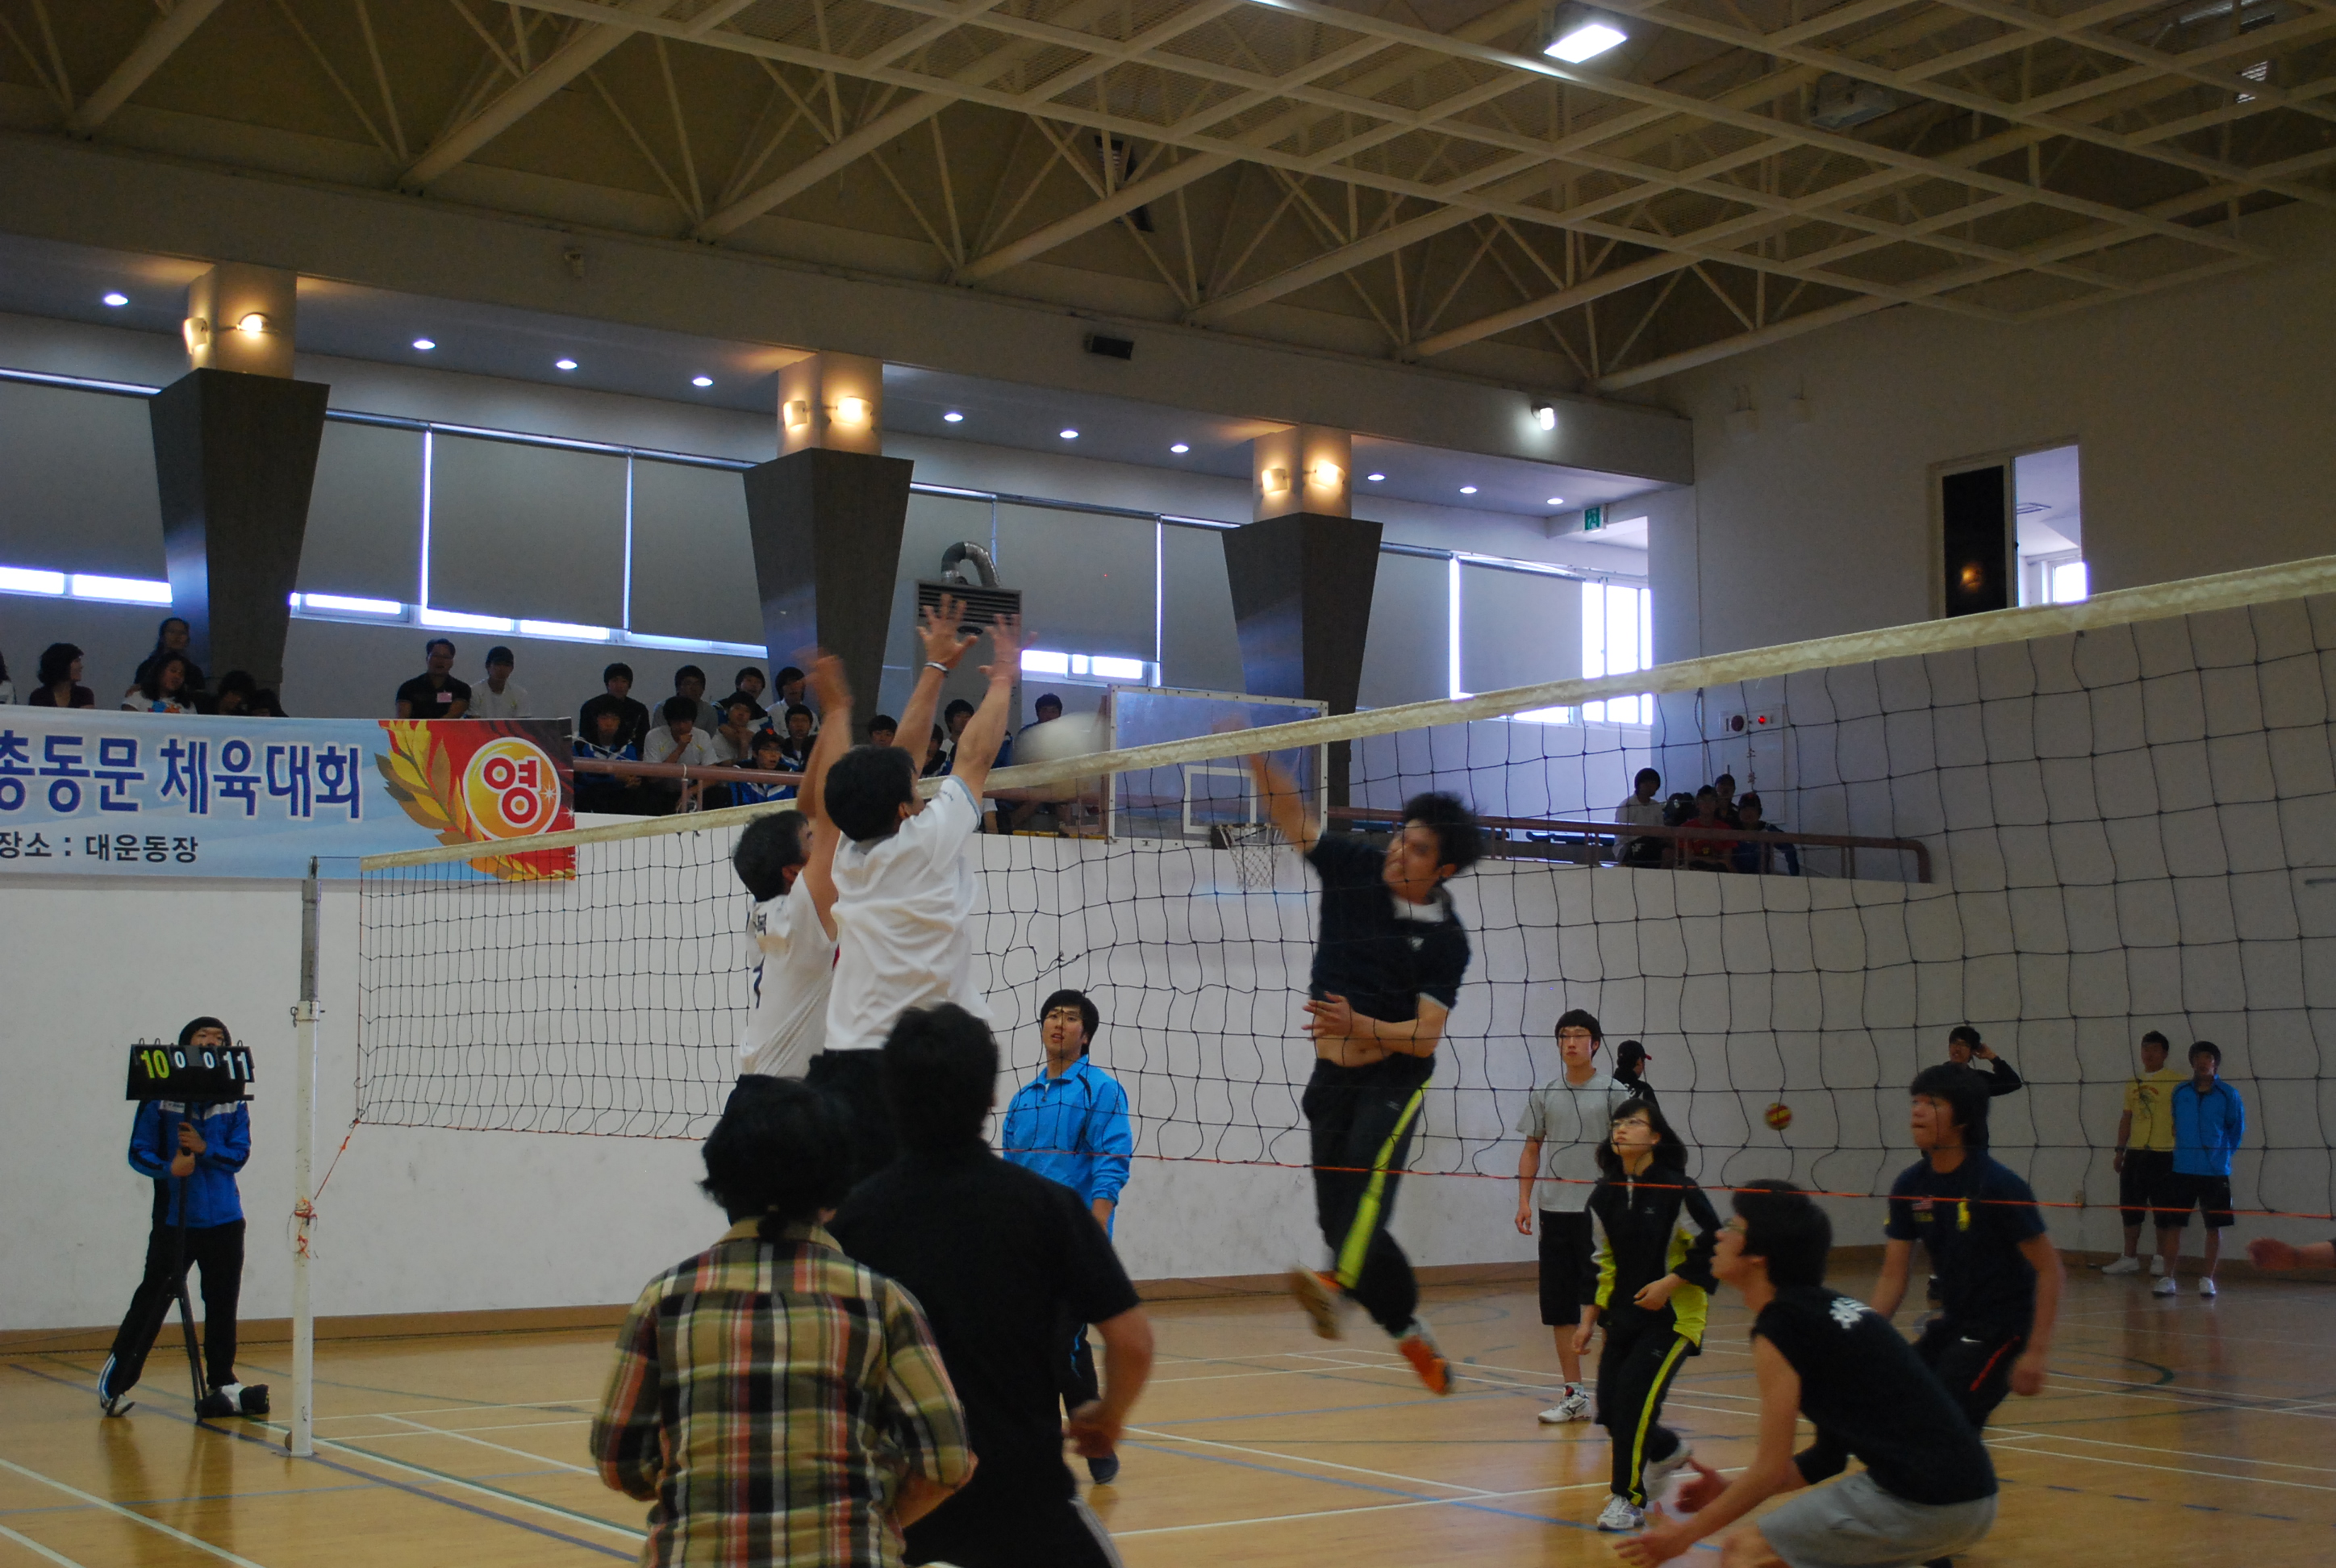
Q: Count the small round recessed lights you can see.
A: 10